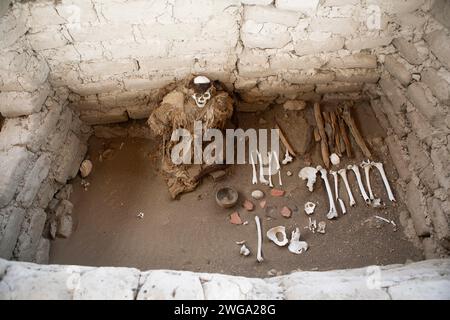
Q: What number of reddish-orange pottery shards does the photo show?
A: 5